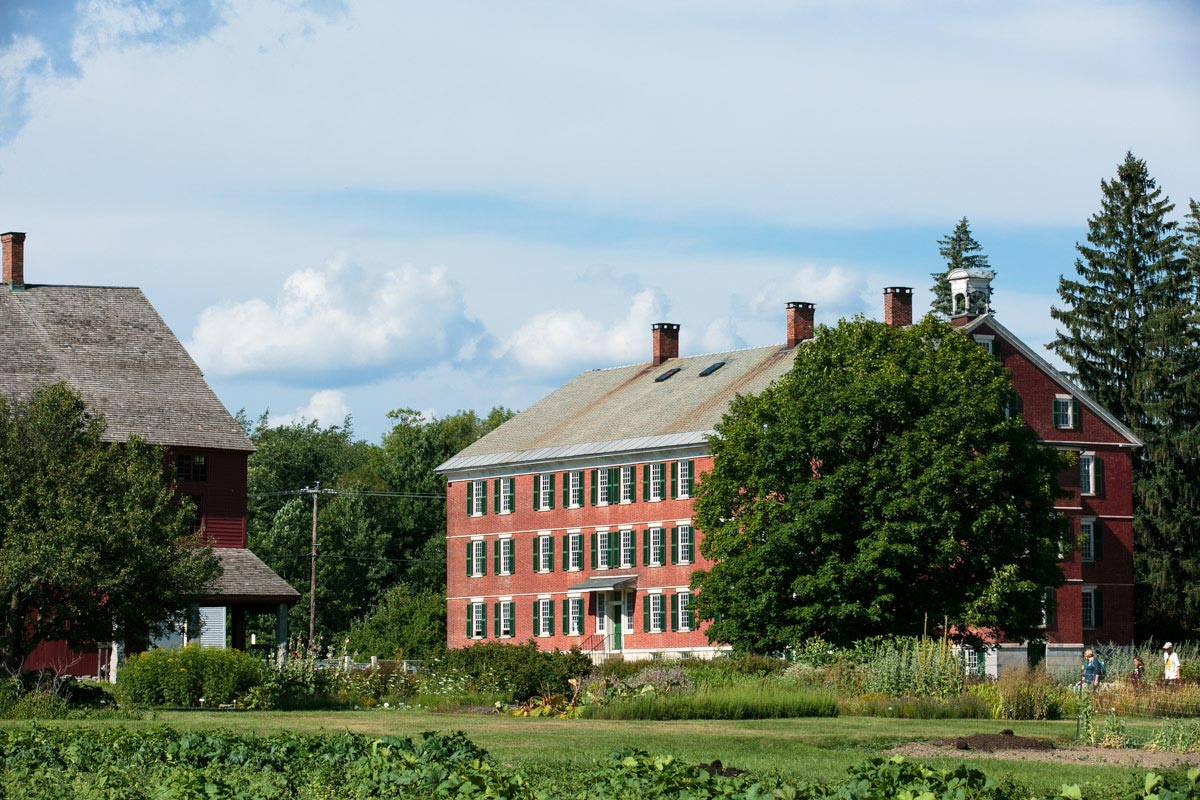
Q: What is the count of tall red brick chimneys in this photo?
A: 4